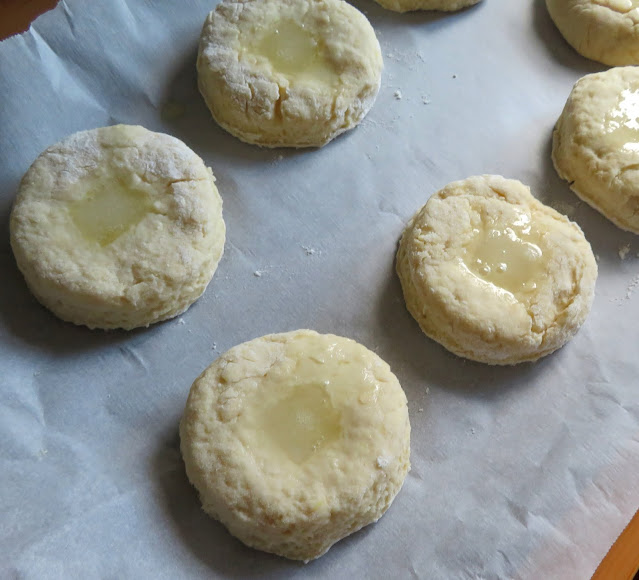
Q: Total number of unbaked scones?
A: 7